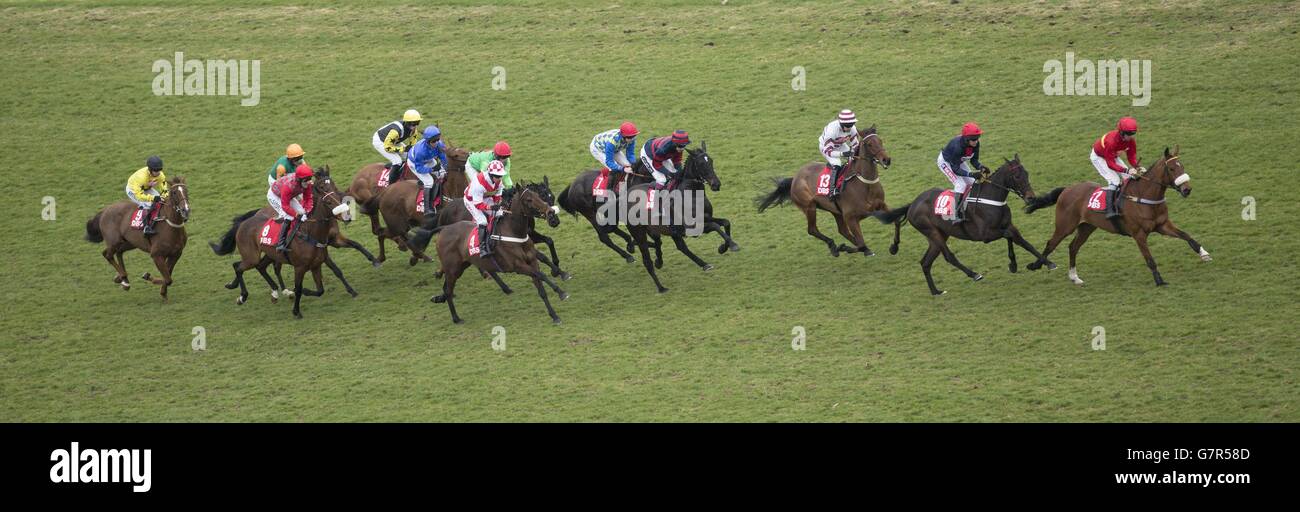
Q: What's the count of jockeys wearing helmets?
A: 12